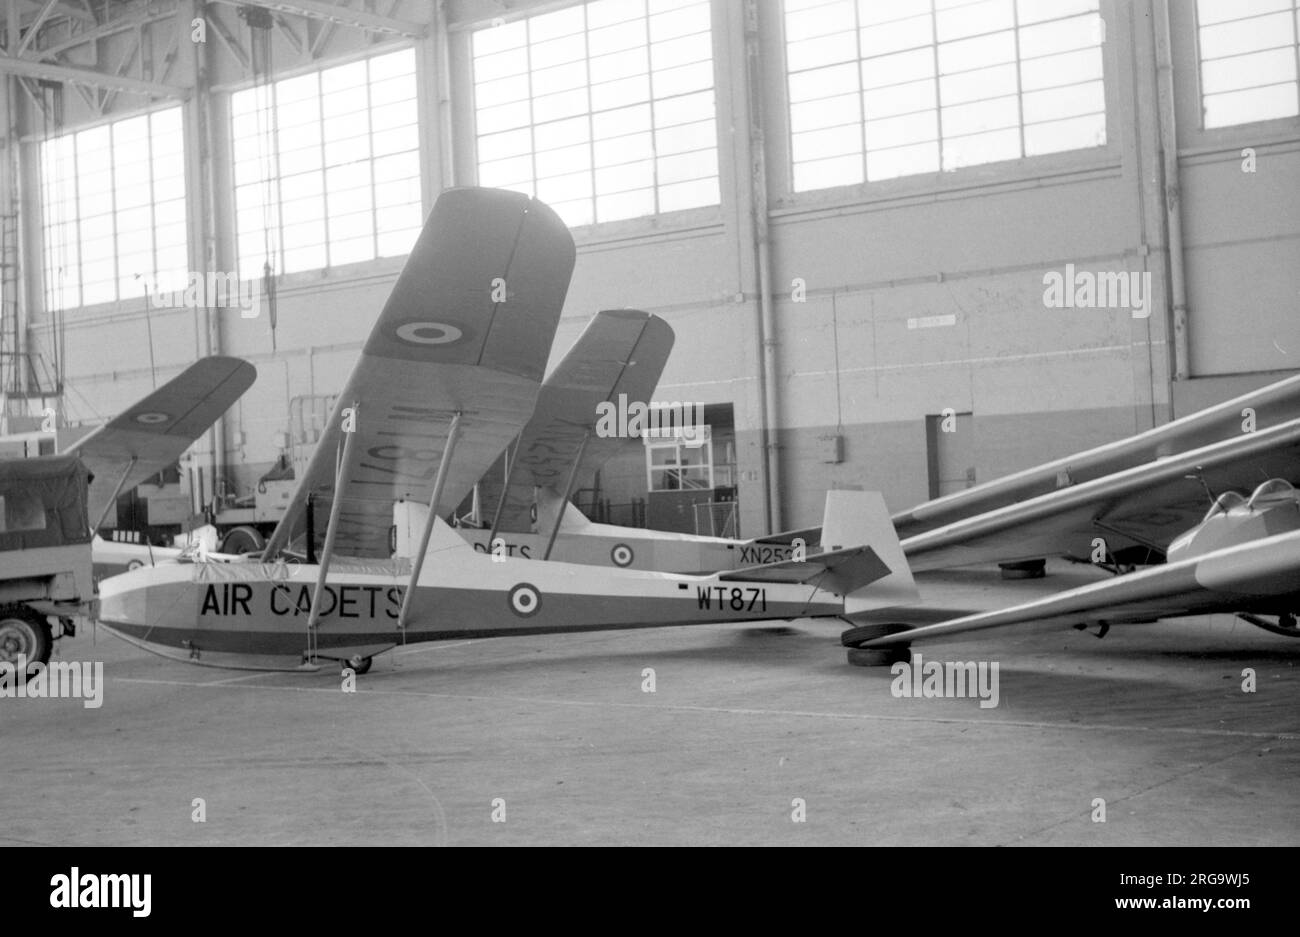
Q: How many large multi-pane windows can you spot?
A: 5